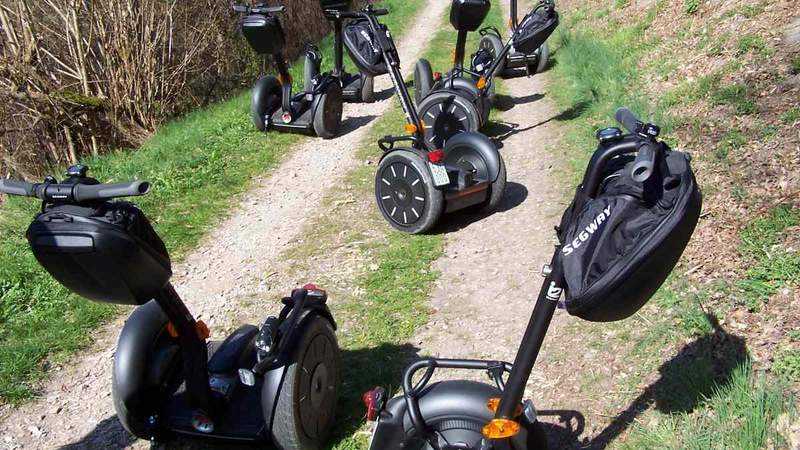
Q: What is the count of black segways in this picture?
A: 8